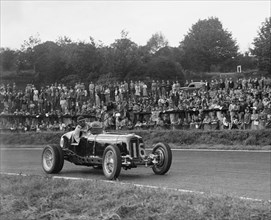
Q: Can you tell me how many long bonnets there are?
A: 1